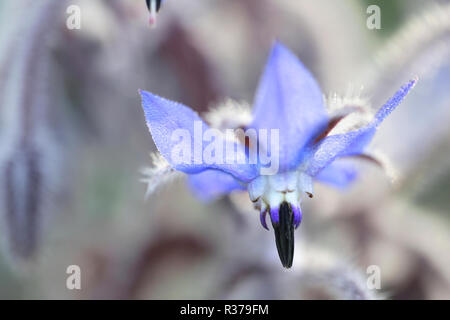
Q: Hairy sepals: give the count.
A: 4